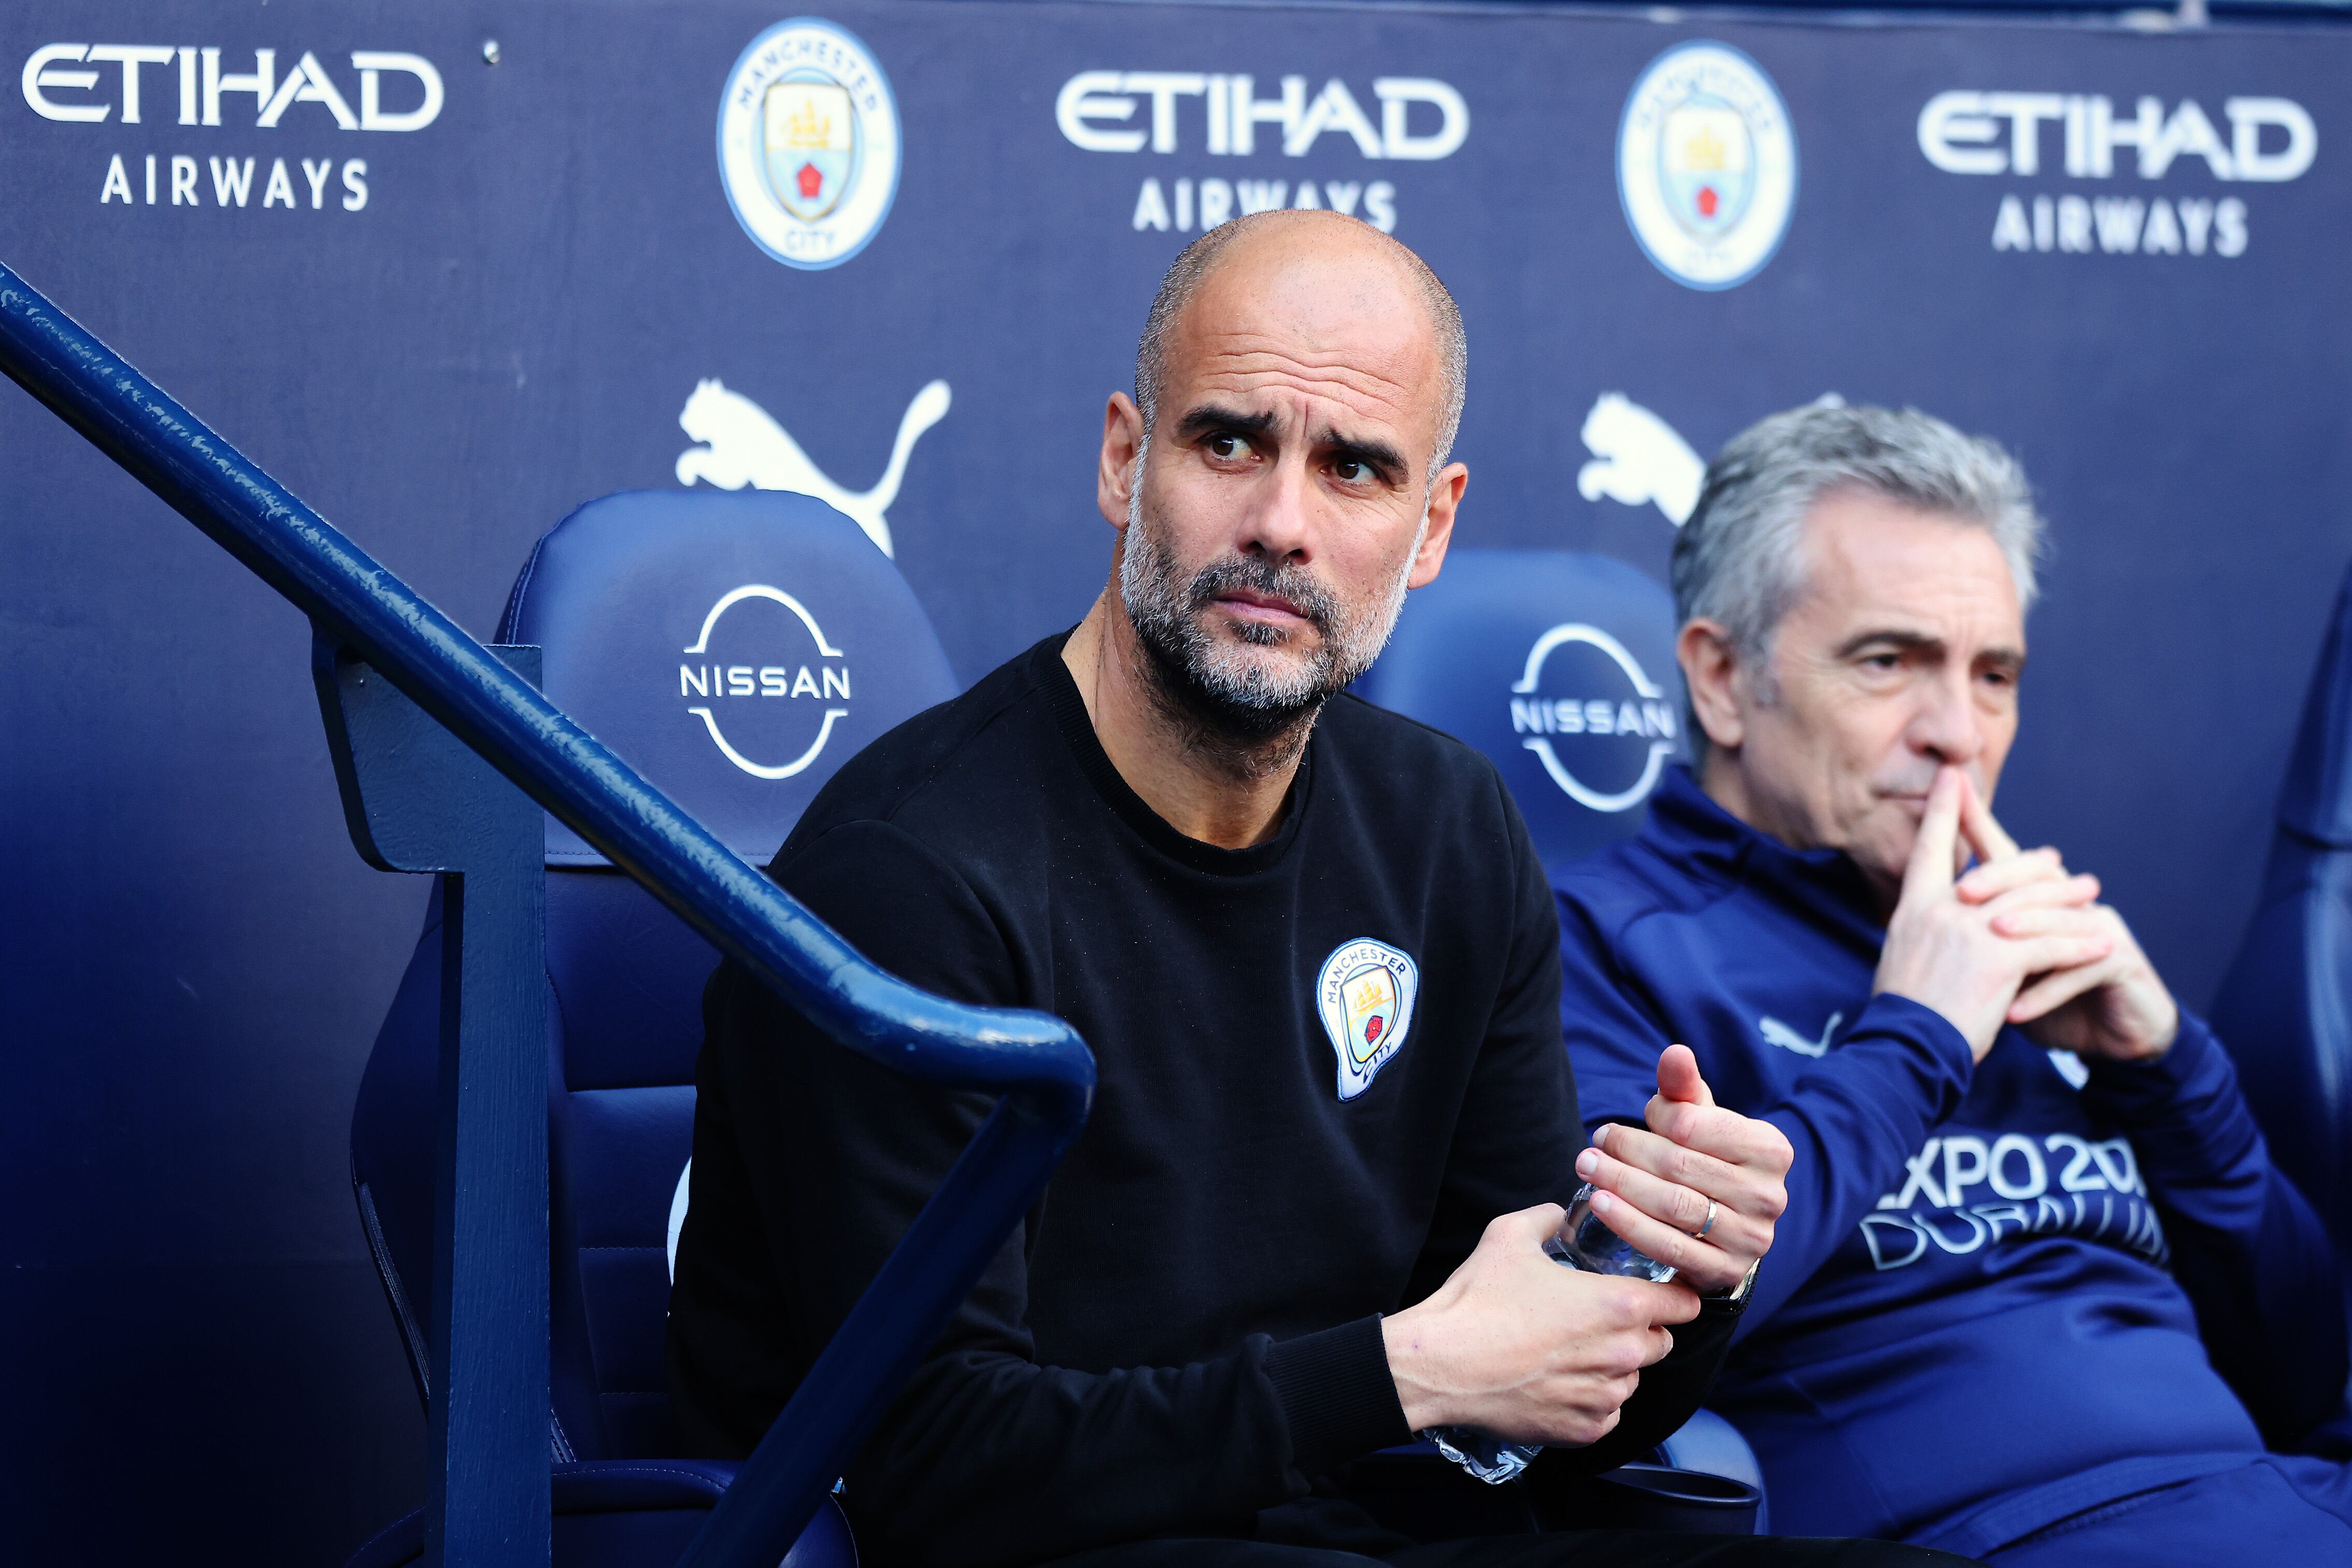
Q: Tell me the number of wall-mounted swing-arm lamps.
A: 0